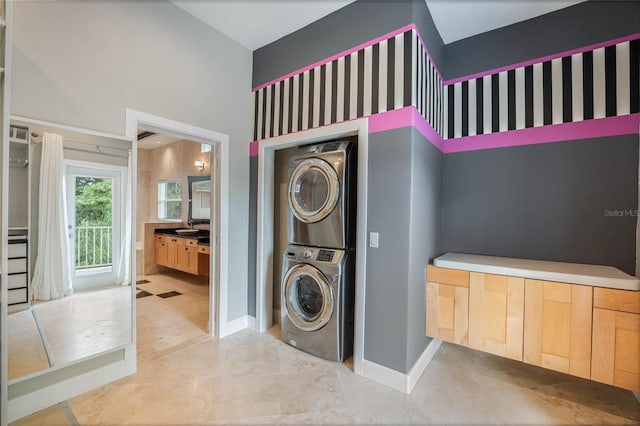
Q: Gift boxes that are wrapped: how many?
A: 0